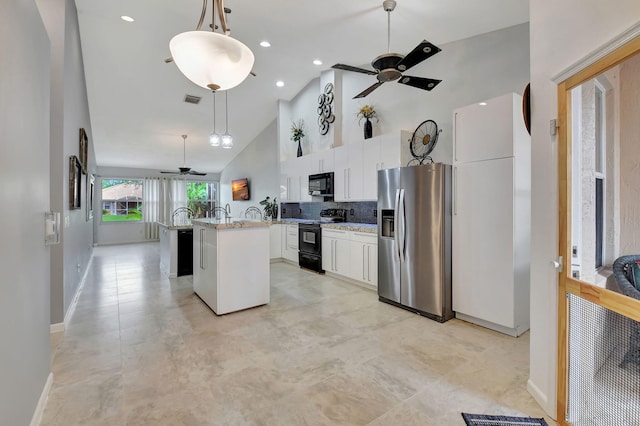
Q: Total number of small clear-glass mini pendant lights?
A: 2